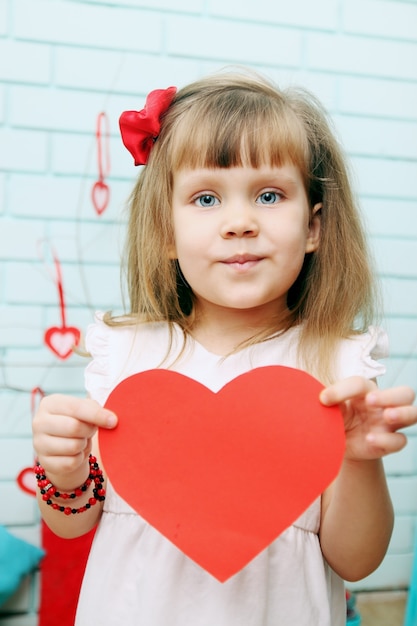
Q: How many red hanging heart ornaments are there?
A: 3